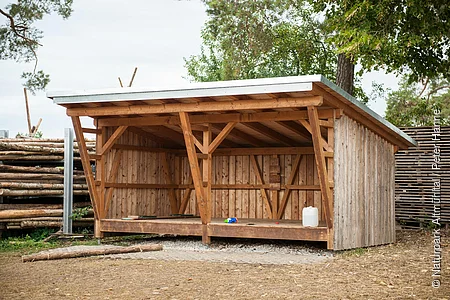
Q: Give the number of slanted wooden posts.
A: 3